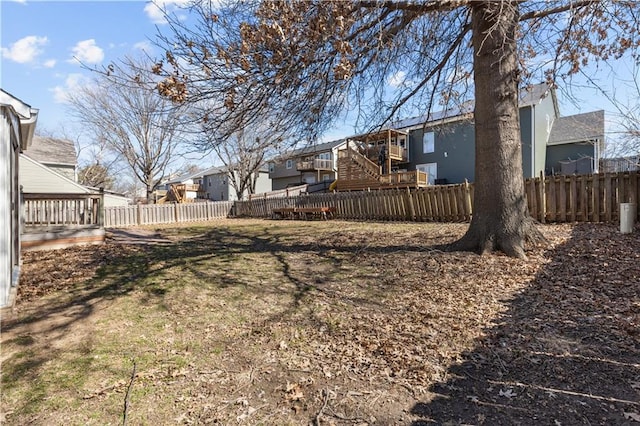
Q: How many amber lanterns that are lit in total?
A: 0